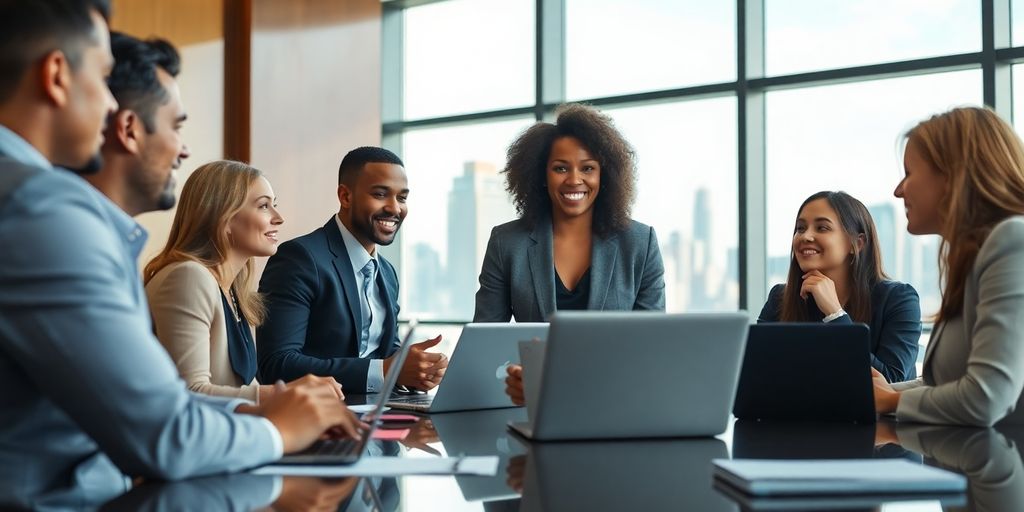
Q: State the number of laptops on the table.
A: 4